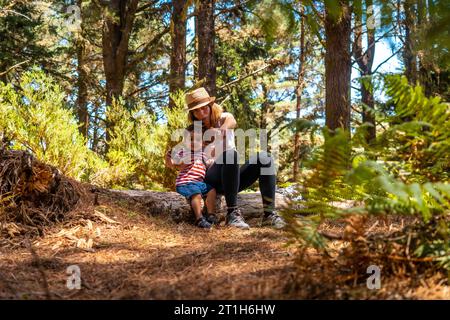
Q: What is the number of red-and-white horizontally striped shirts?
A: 1